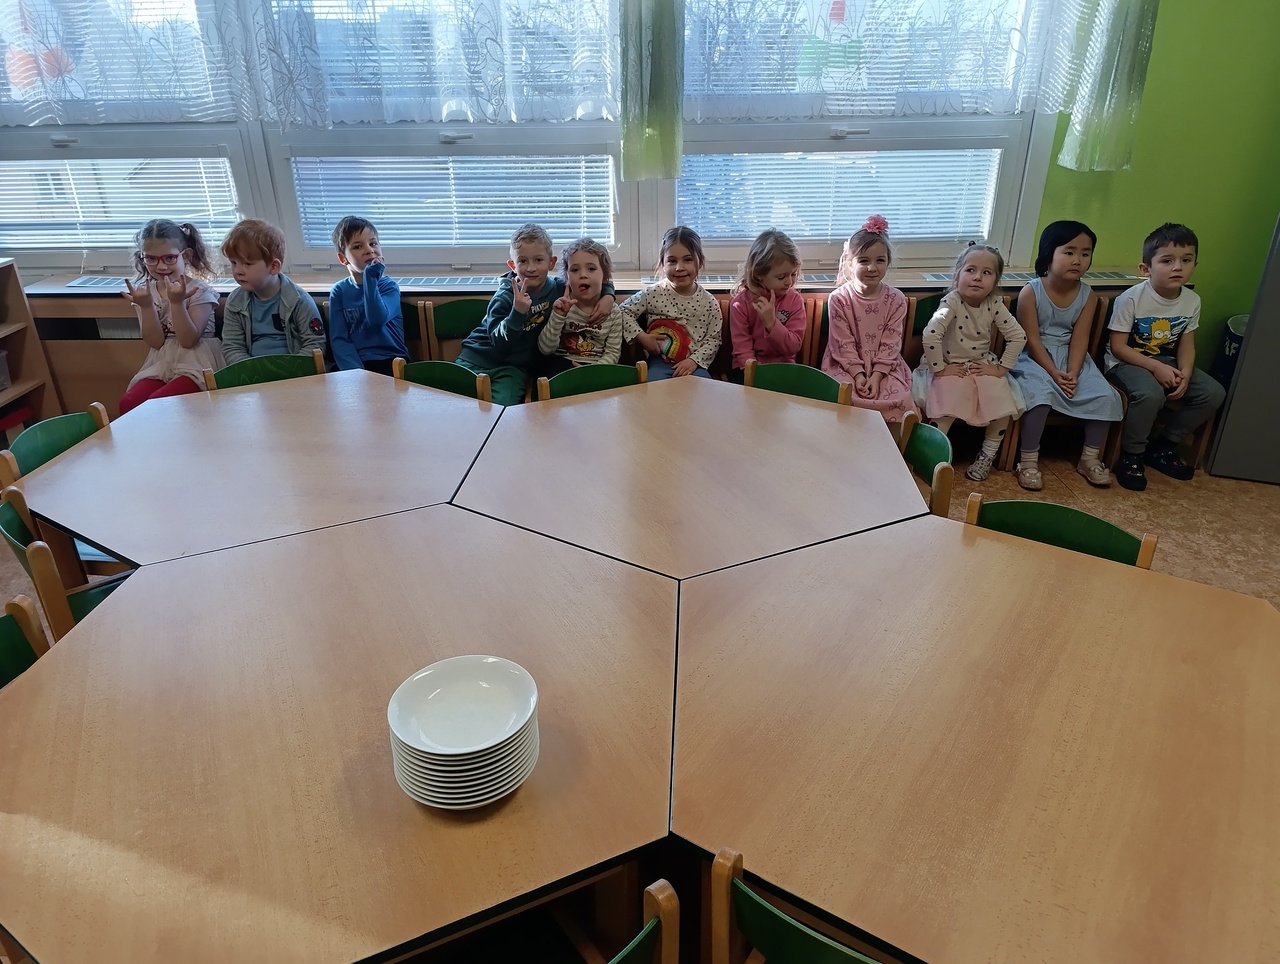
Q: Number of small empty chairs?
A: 11